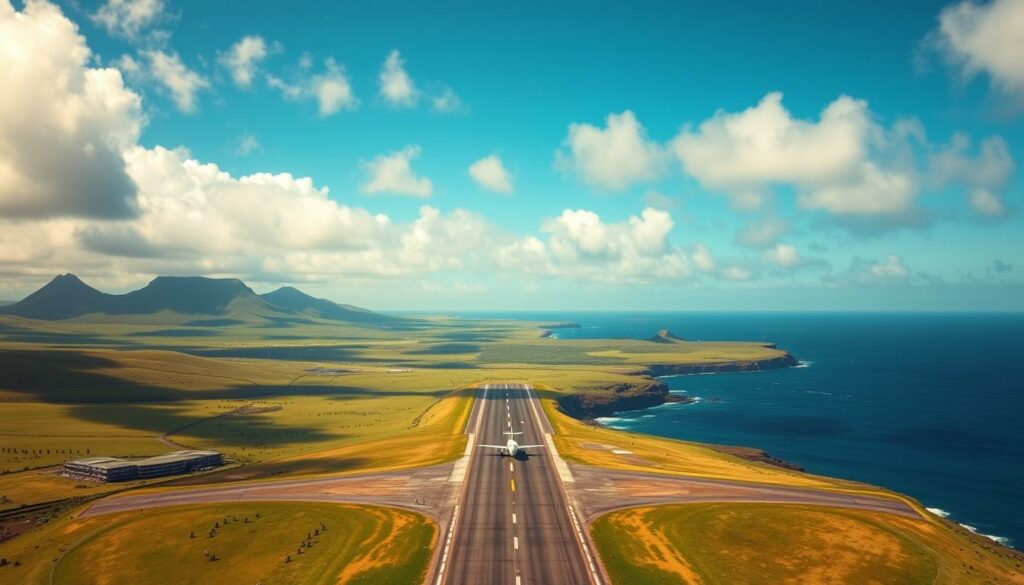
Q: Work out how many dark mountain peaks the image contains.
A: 3